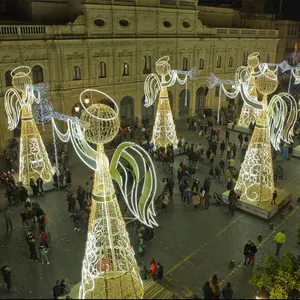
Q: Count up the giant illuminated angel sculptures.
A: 5